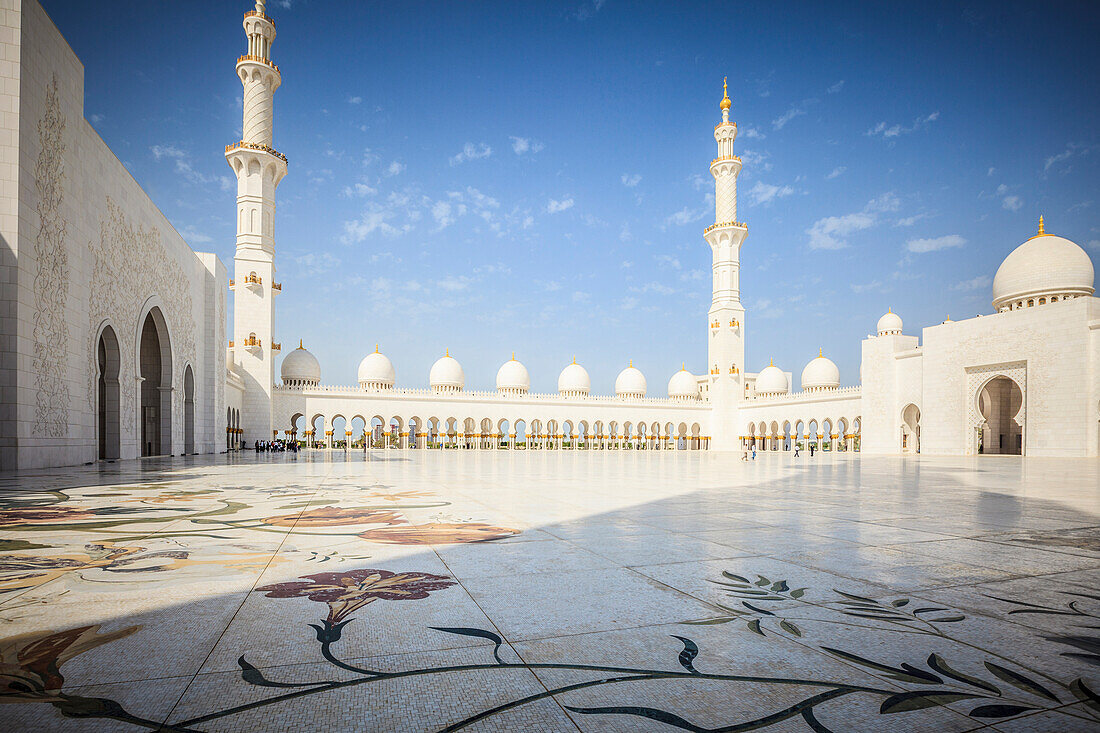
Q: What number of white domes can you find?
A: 11